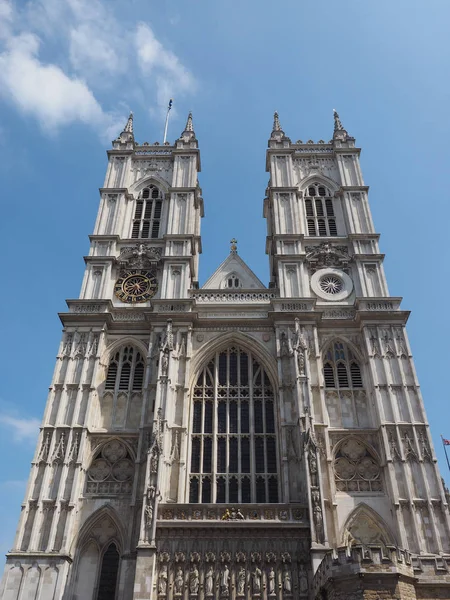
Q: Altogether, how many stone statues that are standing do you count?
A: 10